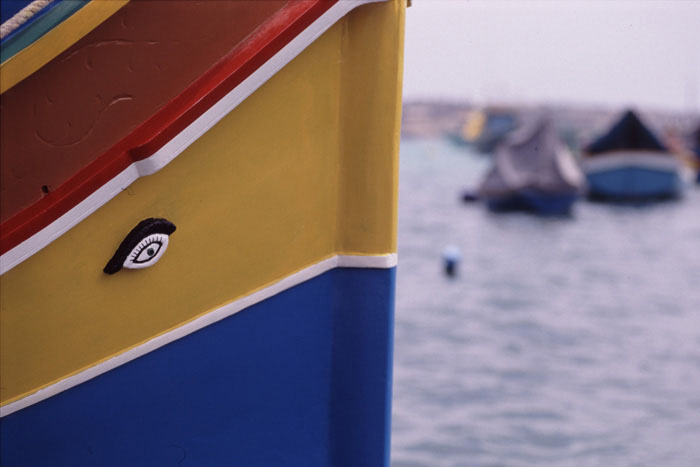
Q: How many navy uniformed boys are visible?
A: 0